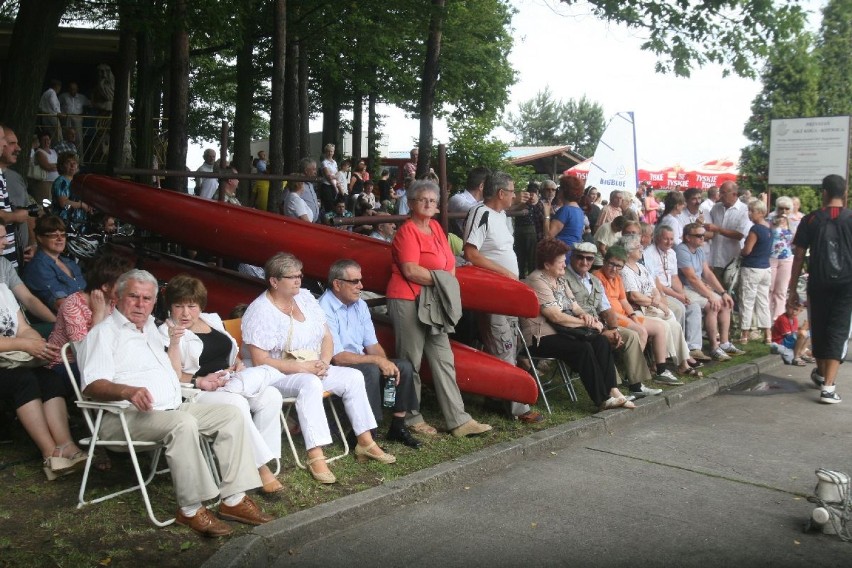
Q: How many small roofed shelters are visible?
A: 1